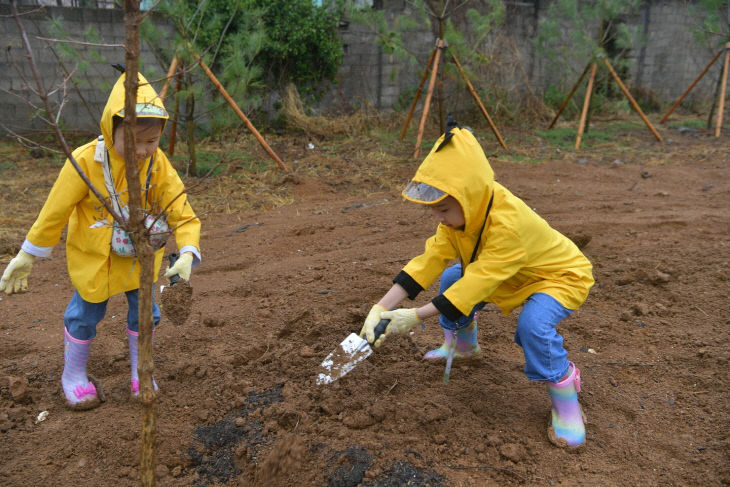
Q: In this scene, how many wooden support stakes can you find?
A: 11